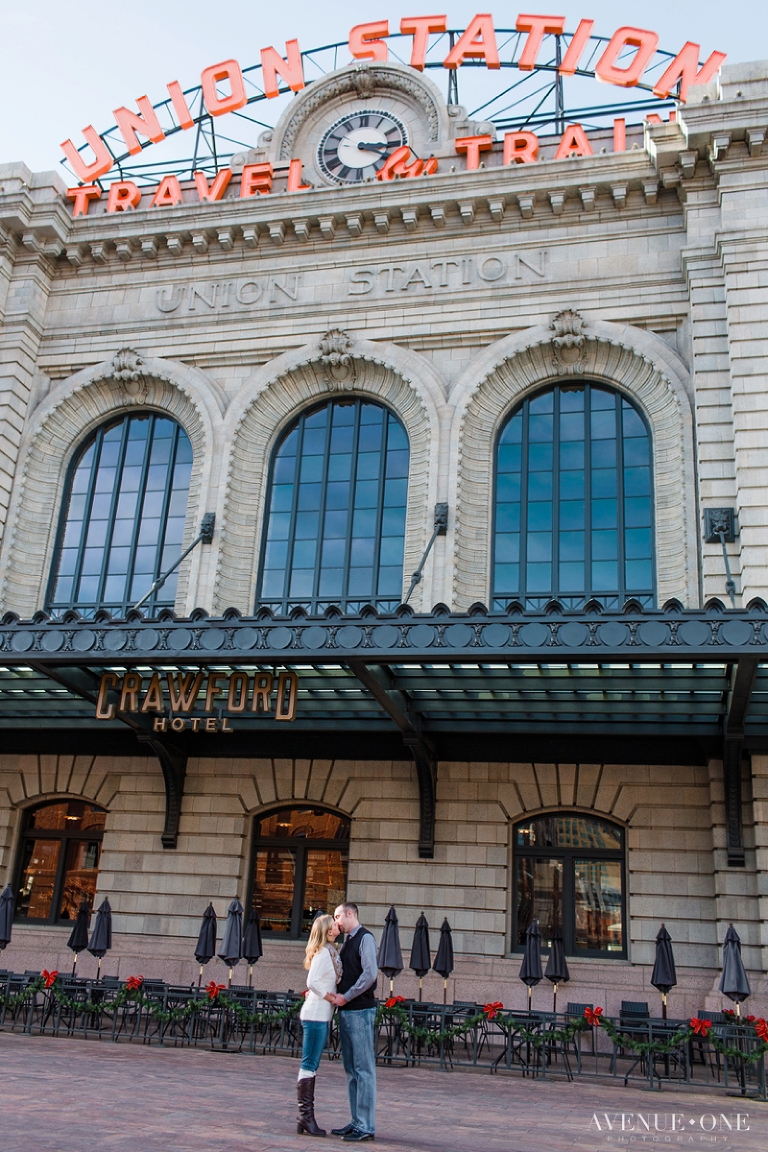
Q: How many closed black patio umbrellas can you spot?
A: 13